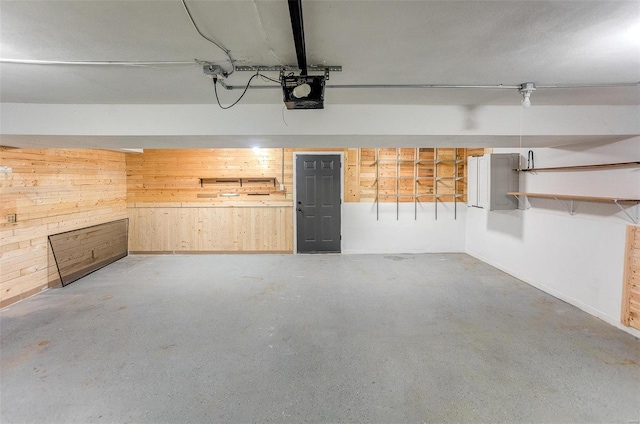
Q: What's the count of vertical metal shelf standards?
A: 5